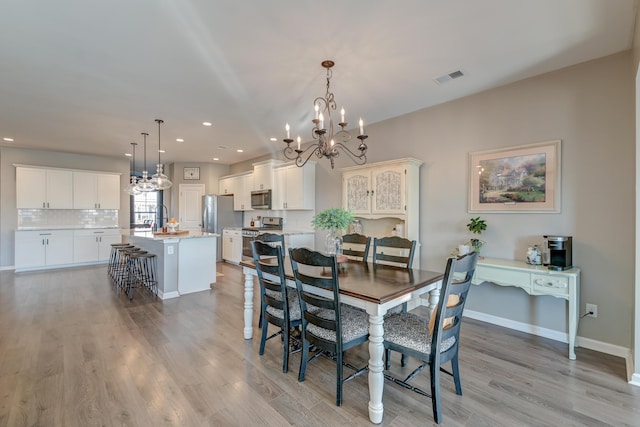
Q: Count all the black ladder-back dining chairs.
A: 6